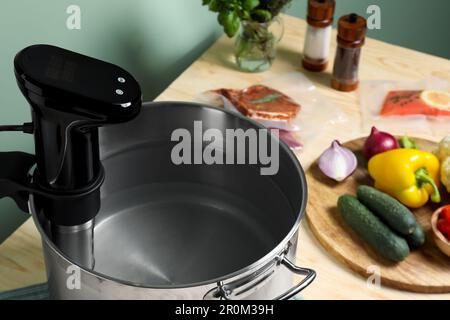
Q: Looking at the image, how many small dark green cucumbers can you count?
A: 3